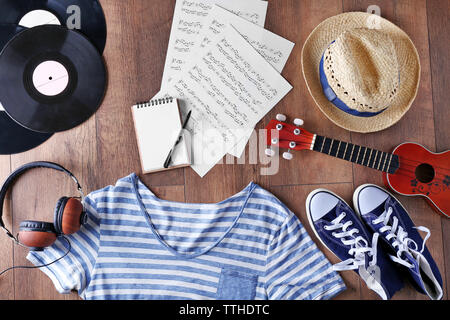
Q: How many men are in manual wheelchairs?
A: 0